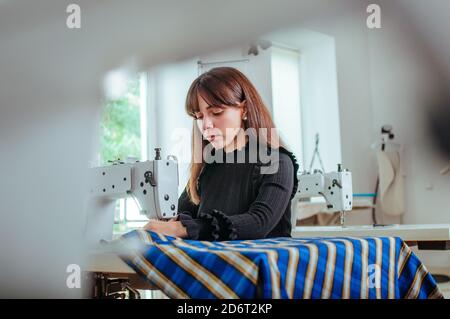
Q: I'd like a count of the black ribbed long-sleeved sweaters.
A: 1